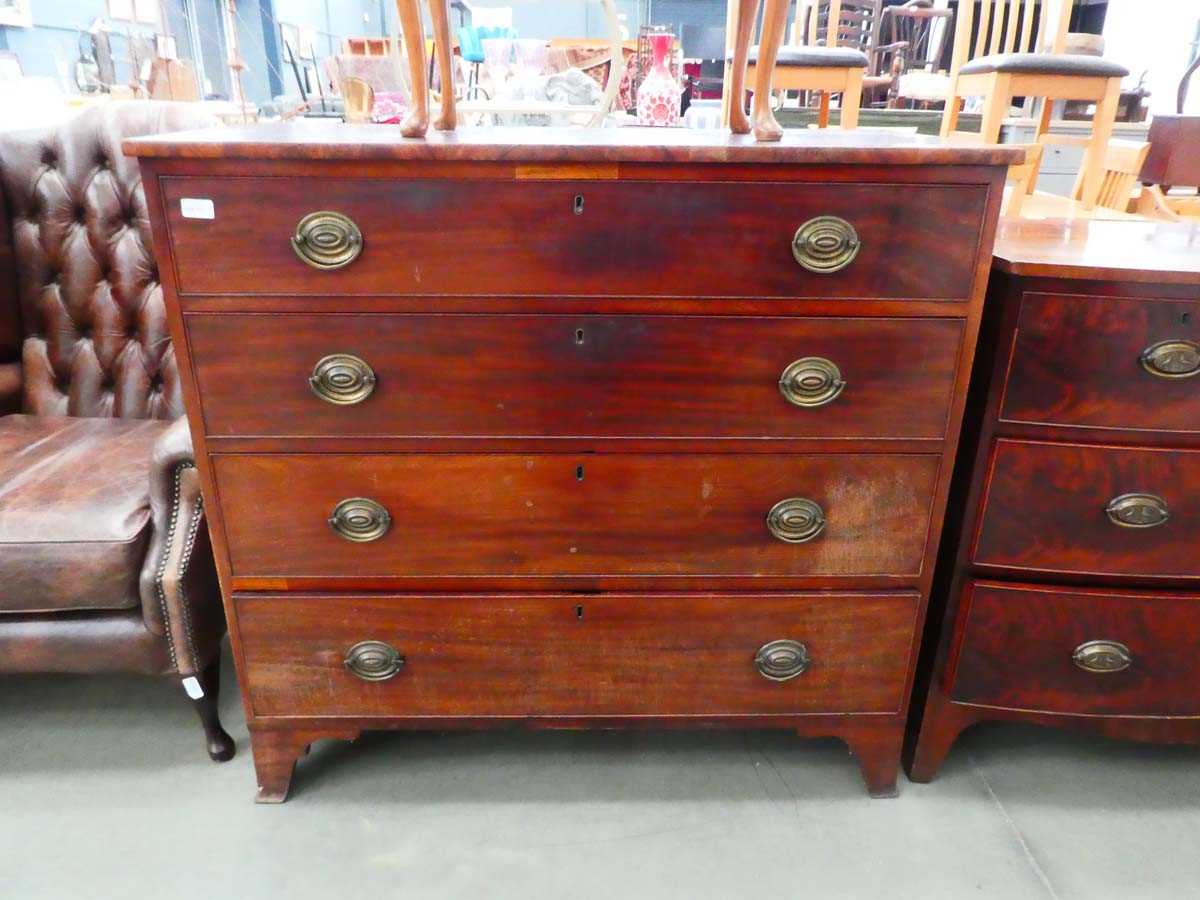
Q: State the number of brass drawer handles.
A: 11